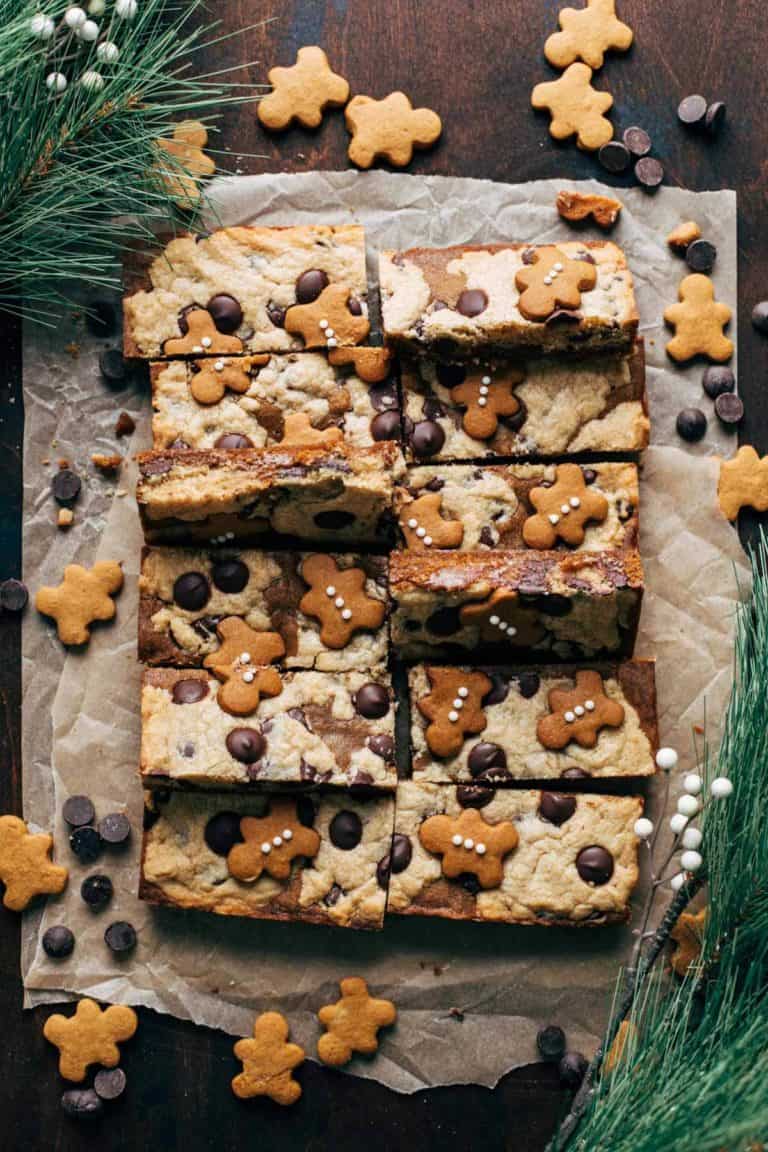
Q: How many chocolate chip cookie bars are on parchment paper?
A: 12